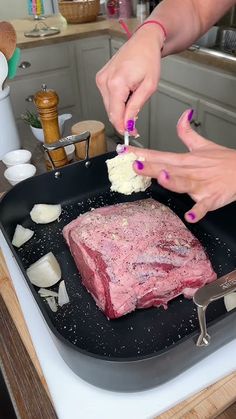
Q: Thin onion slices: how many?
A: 3